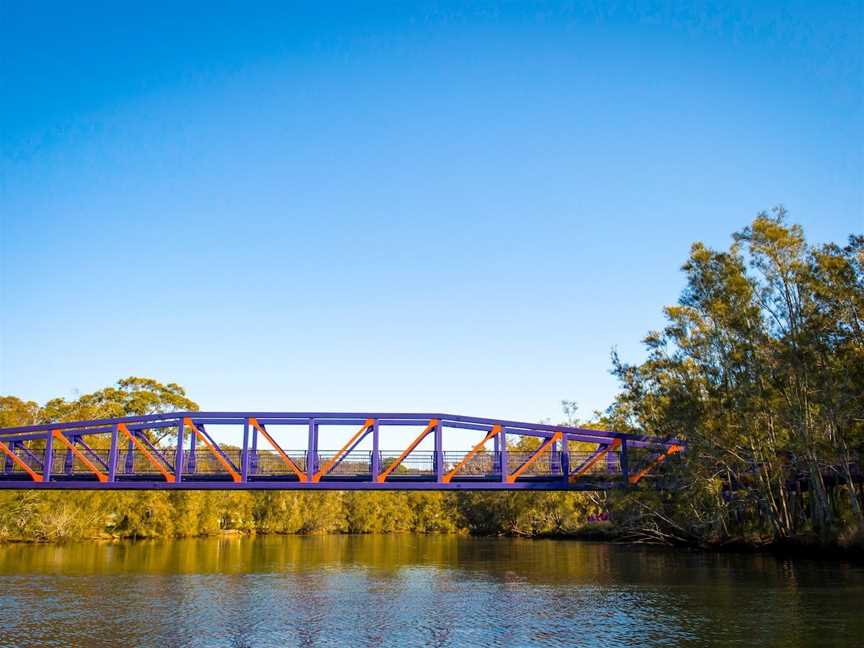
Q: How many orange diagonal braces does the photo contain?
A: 11